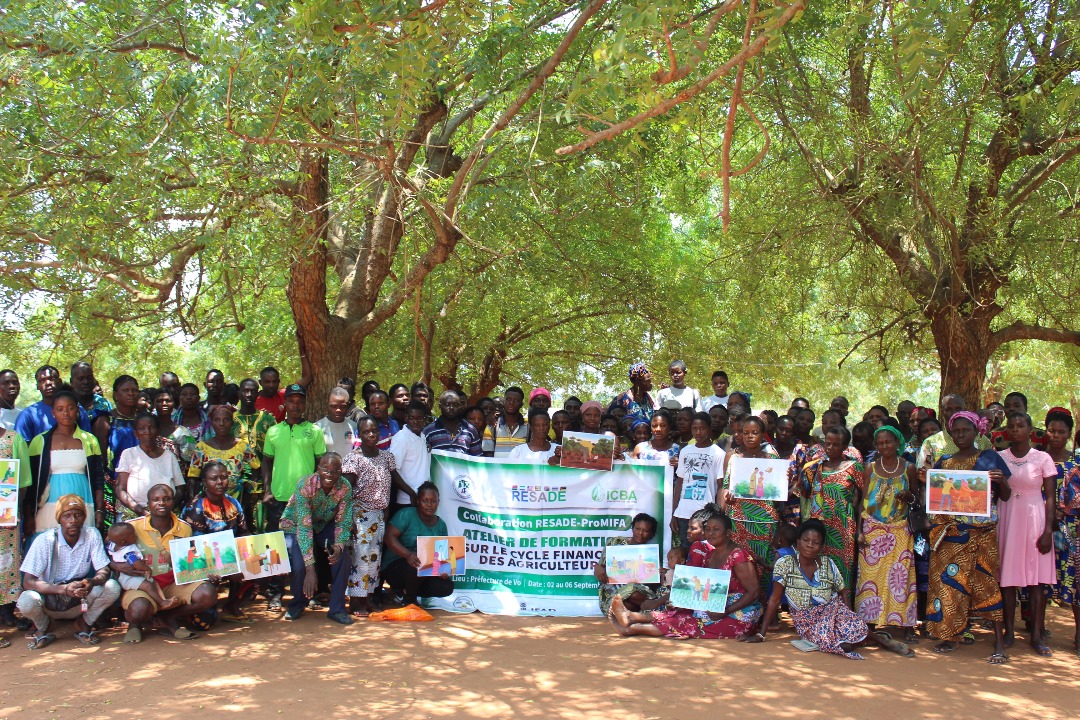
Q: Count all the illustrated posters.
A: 9